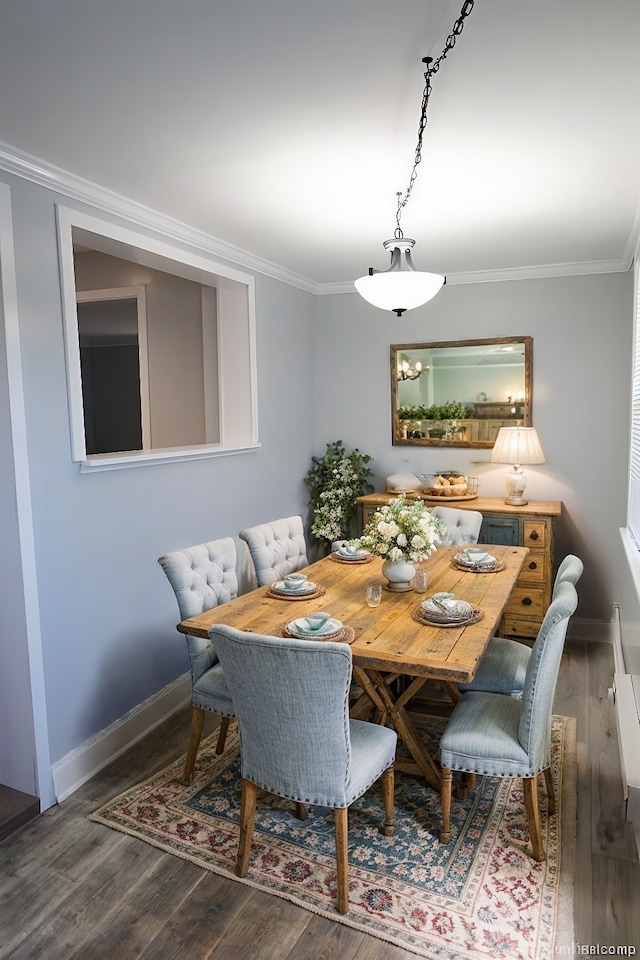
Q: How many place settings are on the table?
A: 5